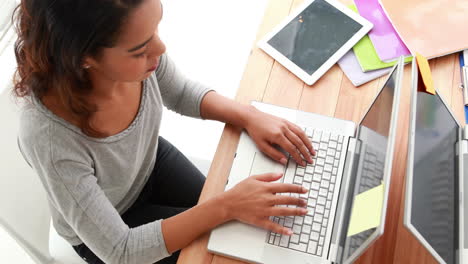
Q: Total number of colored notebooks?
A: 4